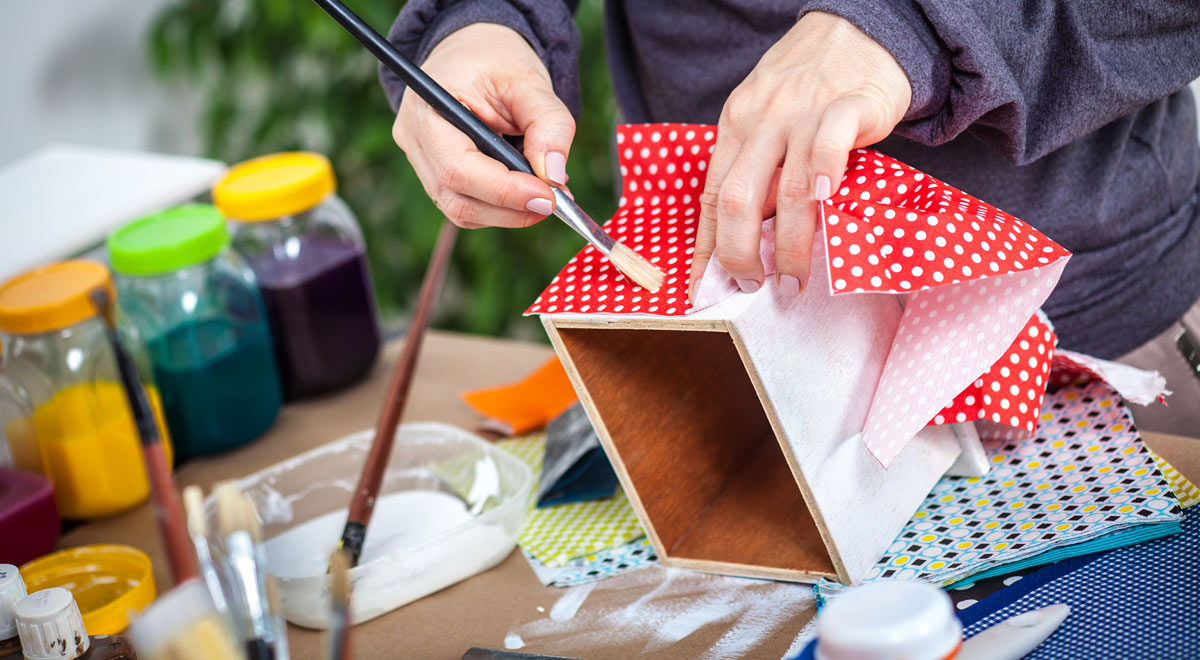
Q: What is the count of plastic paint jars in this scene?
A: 4